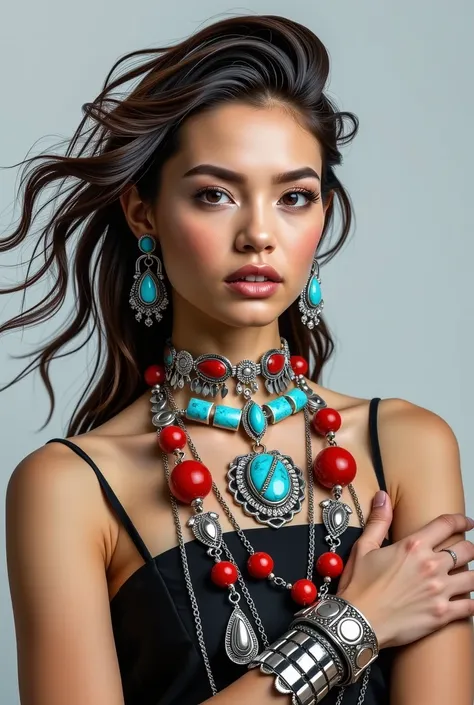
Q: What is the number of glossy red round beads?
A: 10